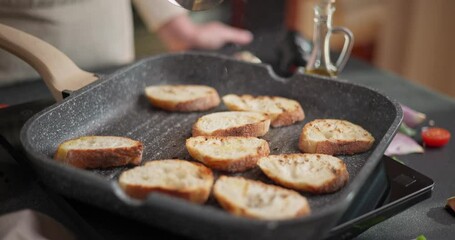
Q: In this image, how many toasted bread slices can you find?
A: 9